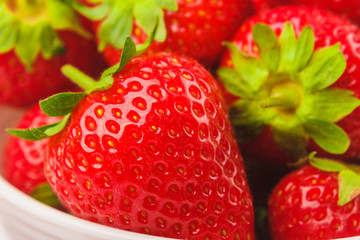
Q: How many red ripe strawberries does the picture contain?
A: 7